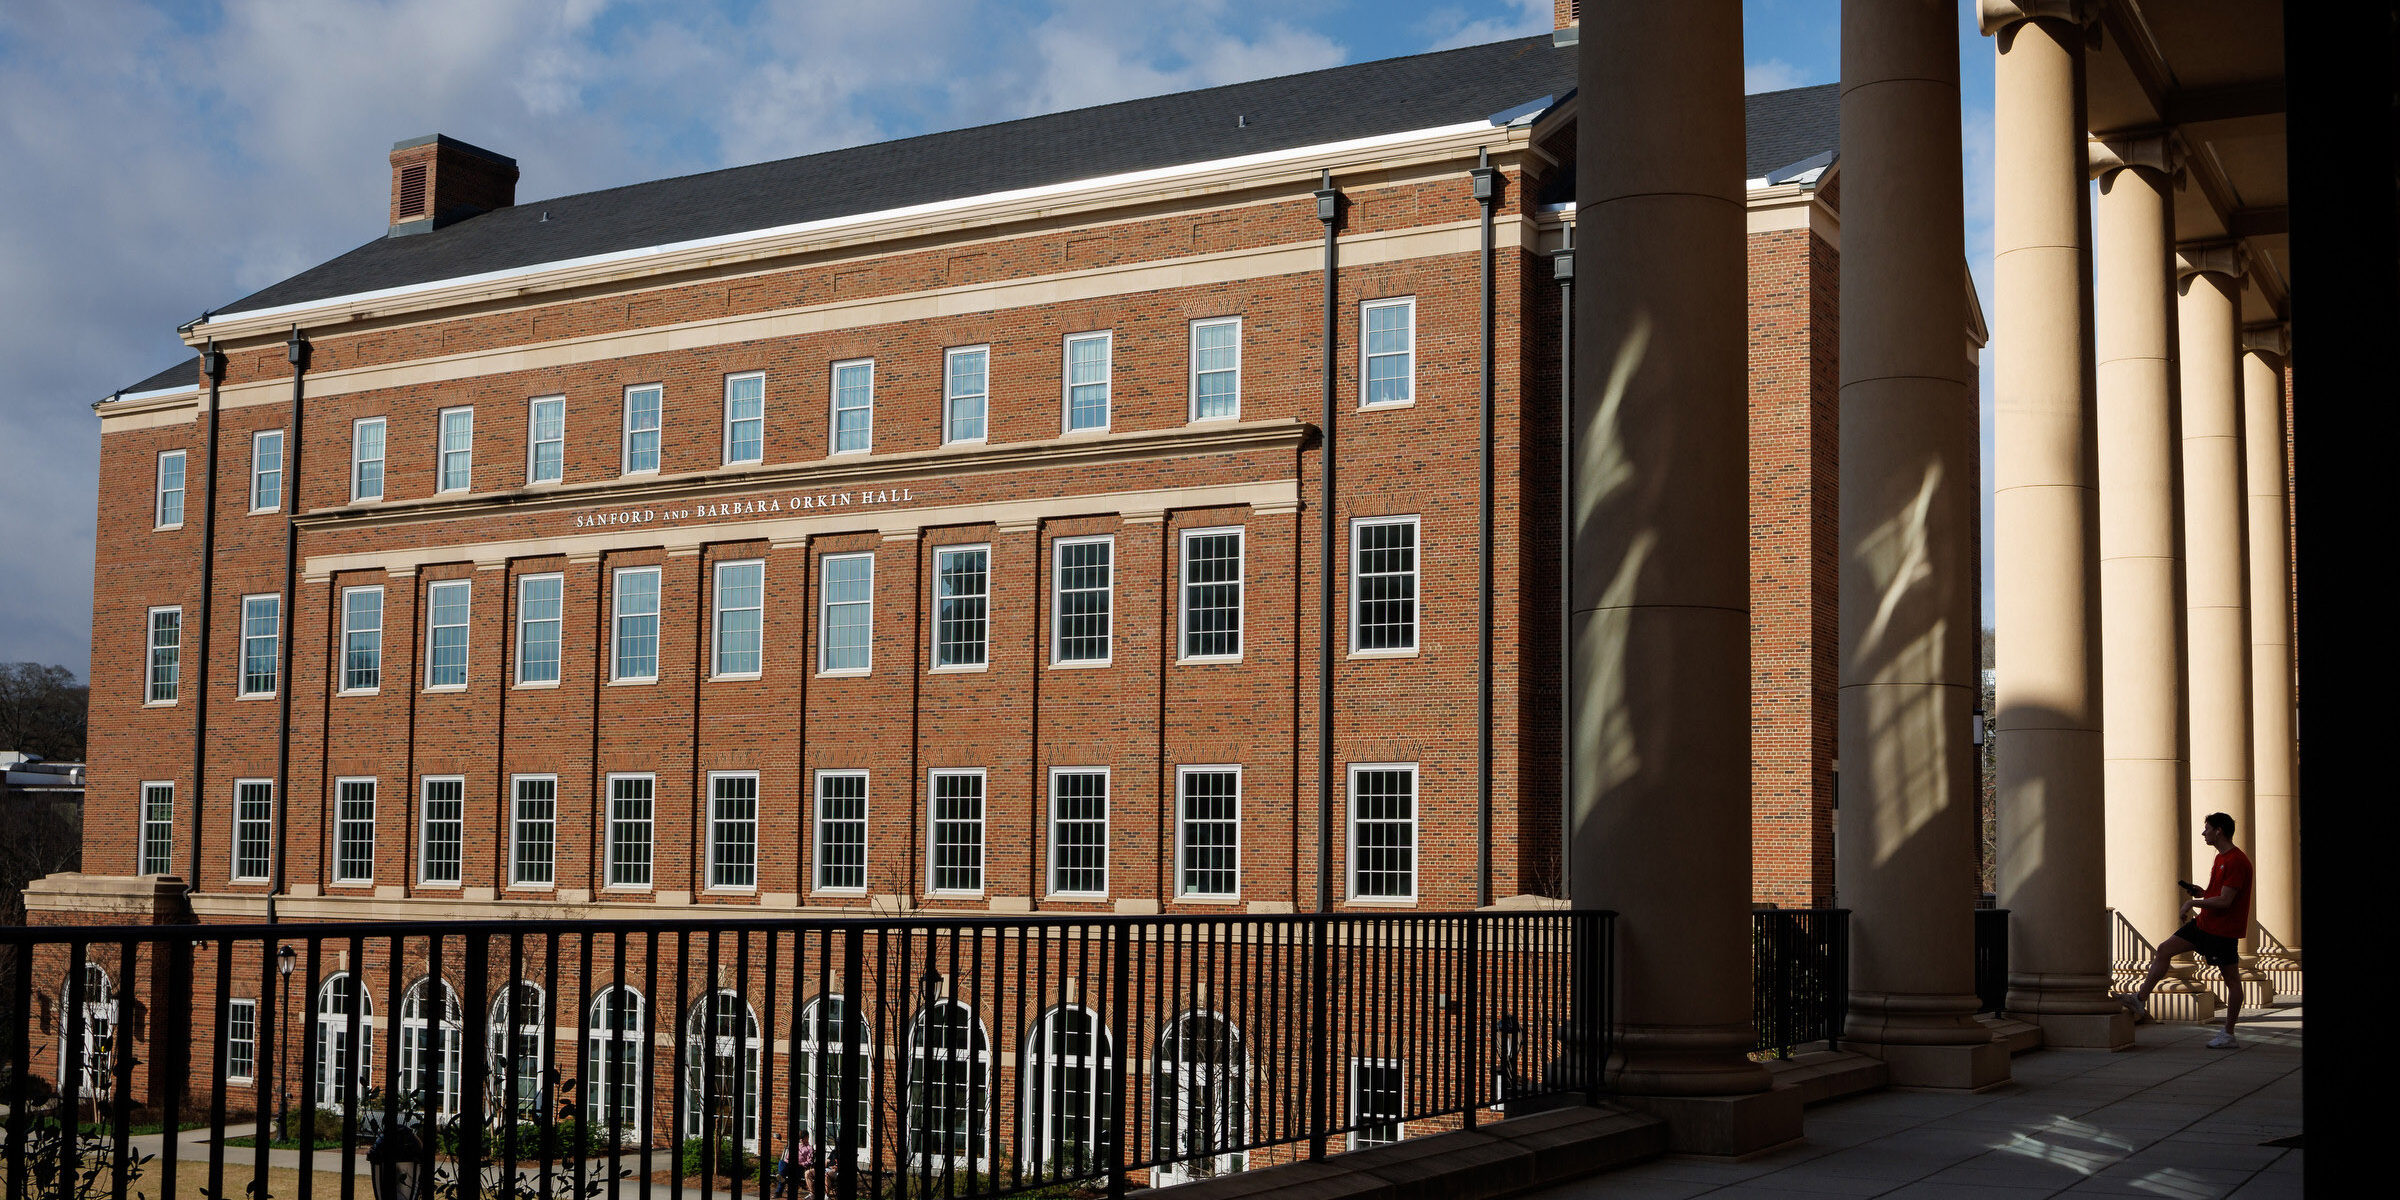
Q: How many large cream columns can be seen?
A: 6